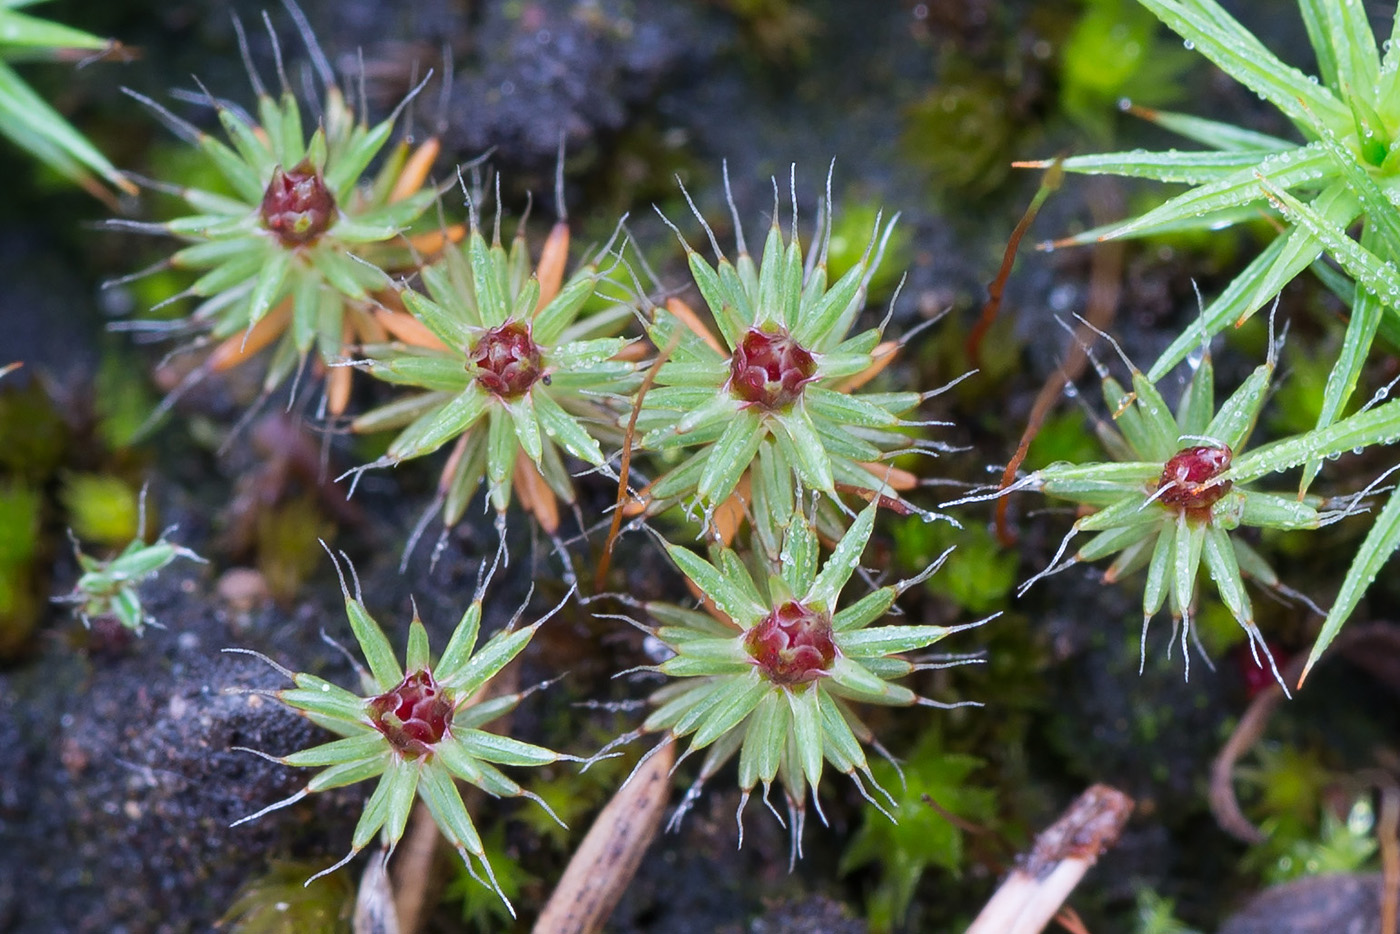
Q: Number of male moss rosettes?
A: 6